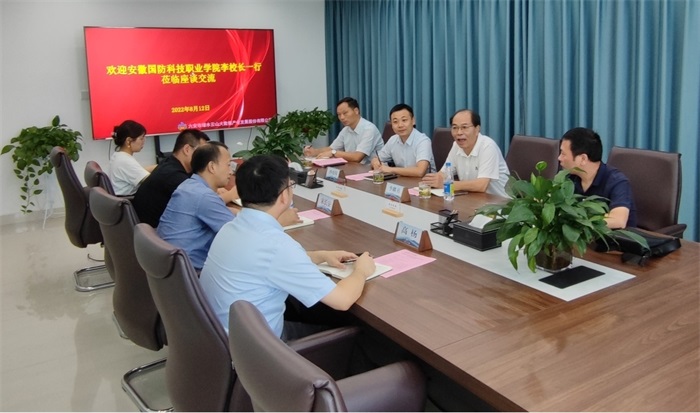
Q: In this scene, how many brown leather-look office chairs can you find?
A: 9